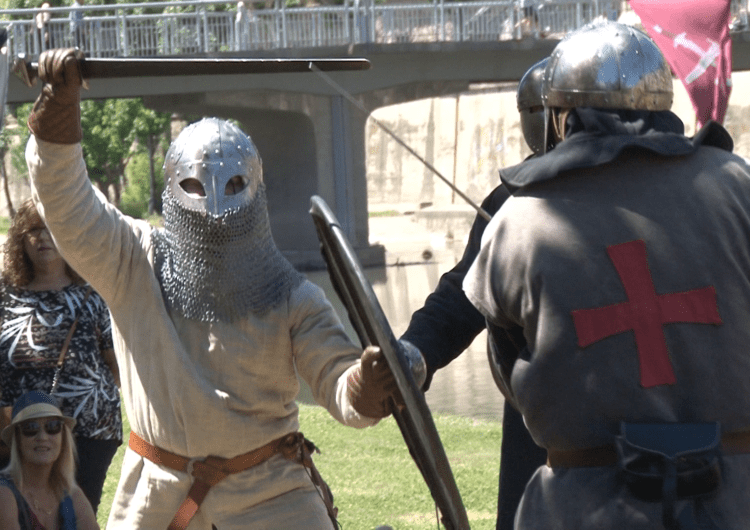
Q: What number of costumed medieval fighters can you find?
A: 3